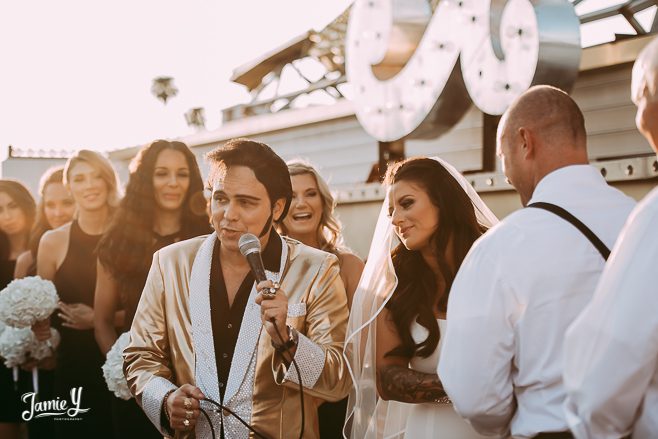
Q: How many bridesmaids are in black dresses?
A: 5